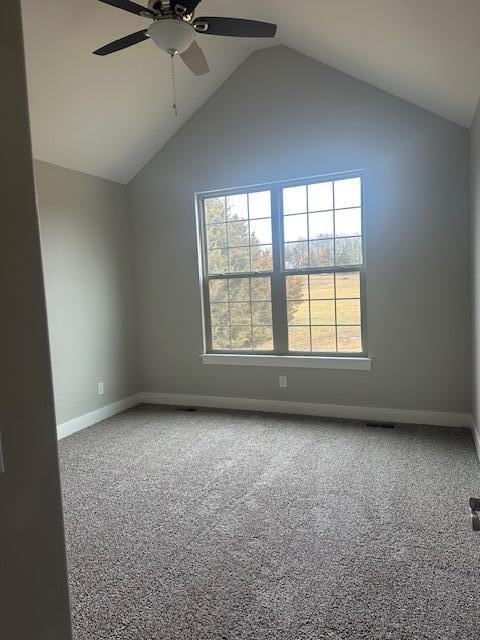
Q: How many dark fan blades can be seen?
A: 4